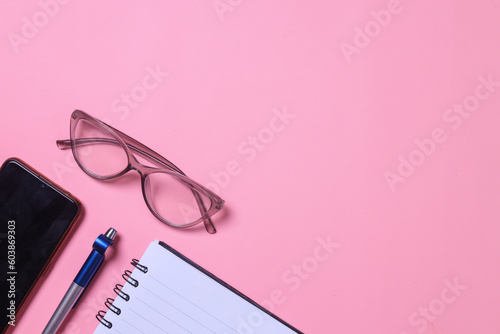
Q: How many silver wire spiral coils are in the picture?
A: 5